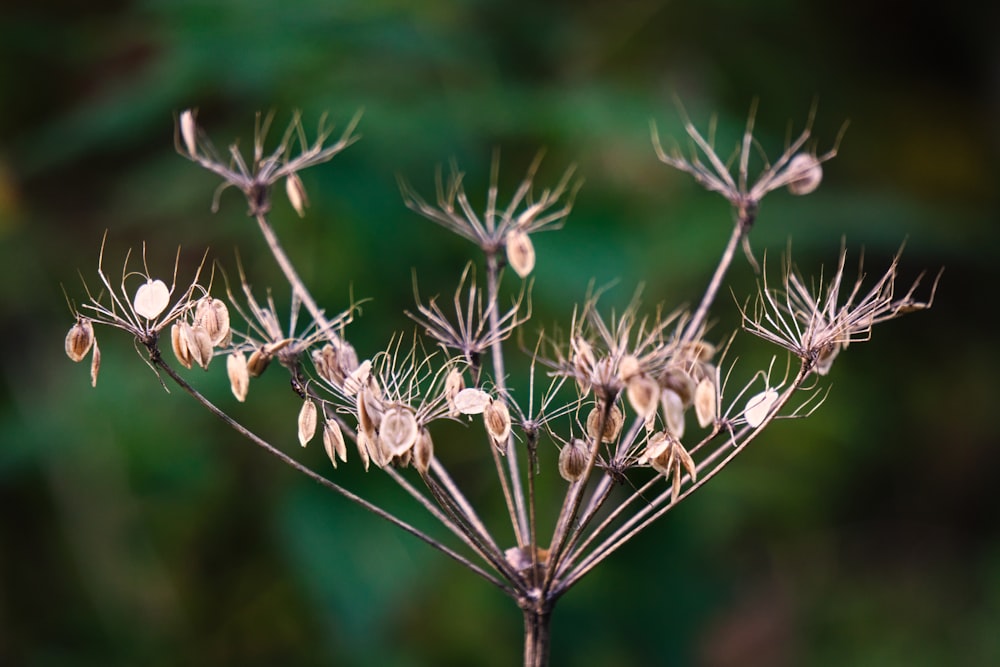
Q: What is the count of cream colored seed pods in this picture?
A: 3